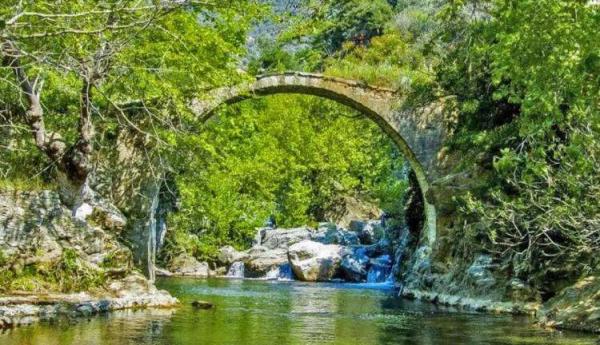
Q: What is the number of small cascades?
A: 3